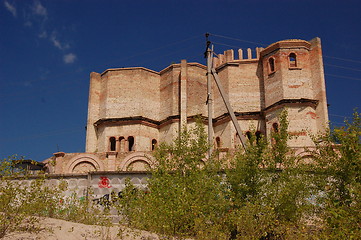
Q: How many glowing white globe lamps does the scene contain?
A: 0